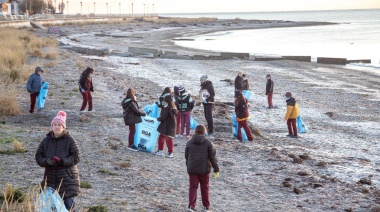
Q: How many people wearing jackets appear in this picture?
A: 15